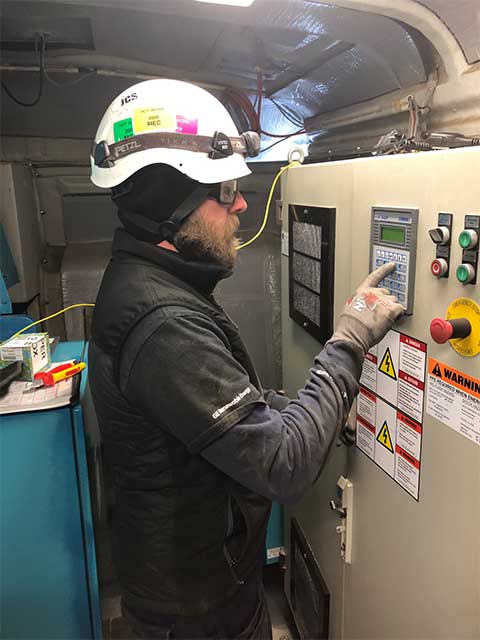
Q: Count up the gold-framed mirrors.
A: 0